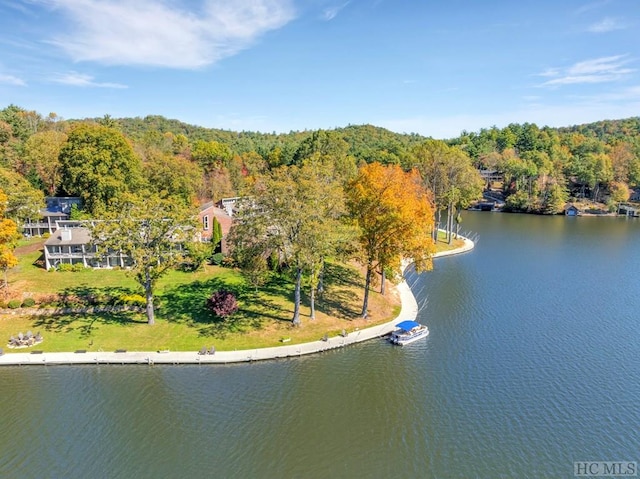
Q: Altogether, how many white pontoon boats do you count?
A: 1